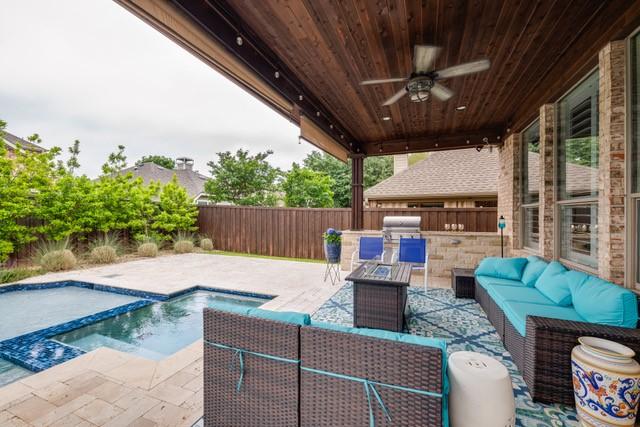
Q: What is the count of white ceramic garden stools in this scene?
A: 1